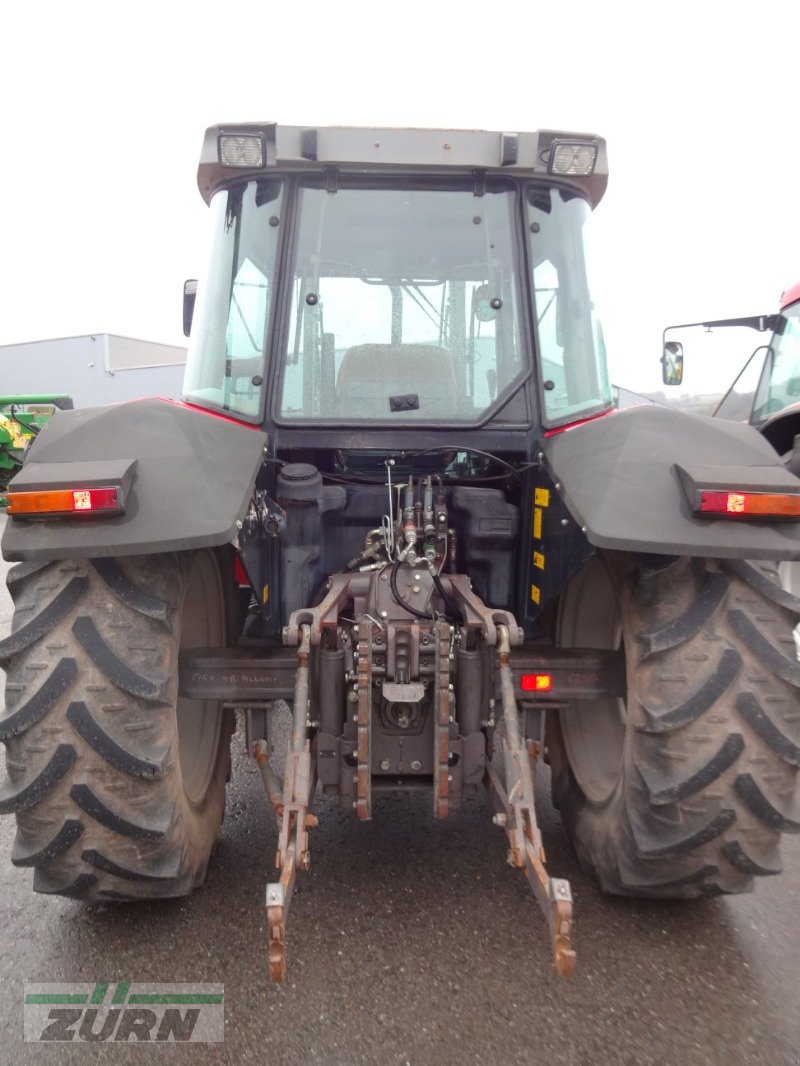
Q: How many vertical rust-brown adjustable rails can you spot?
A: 2